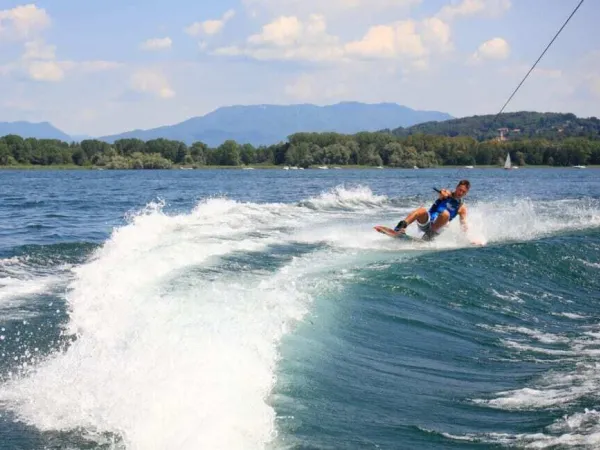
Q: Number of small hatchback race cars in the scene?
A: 0